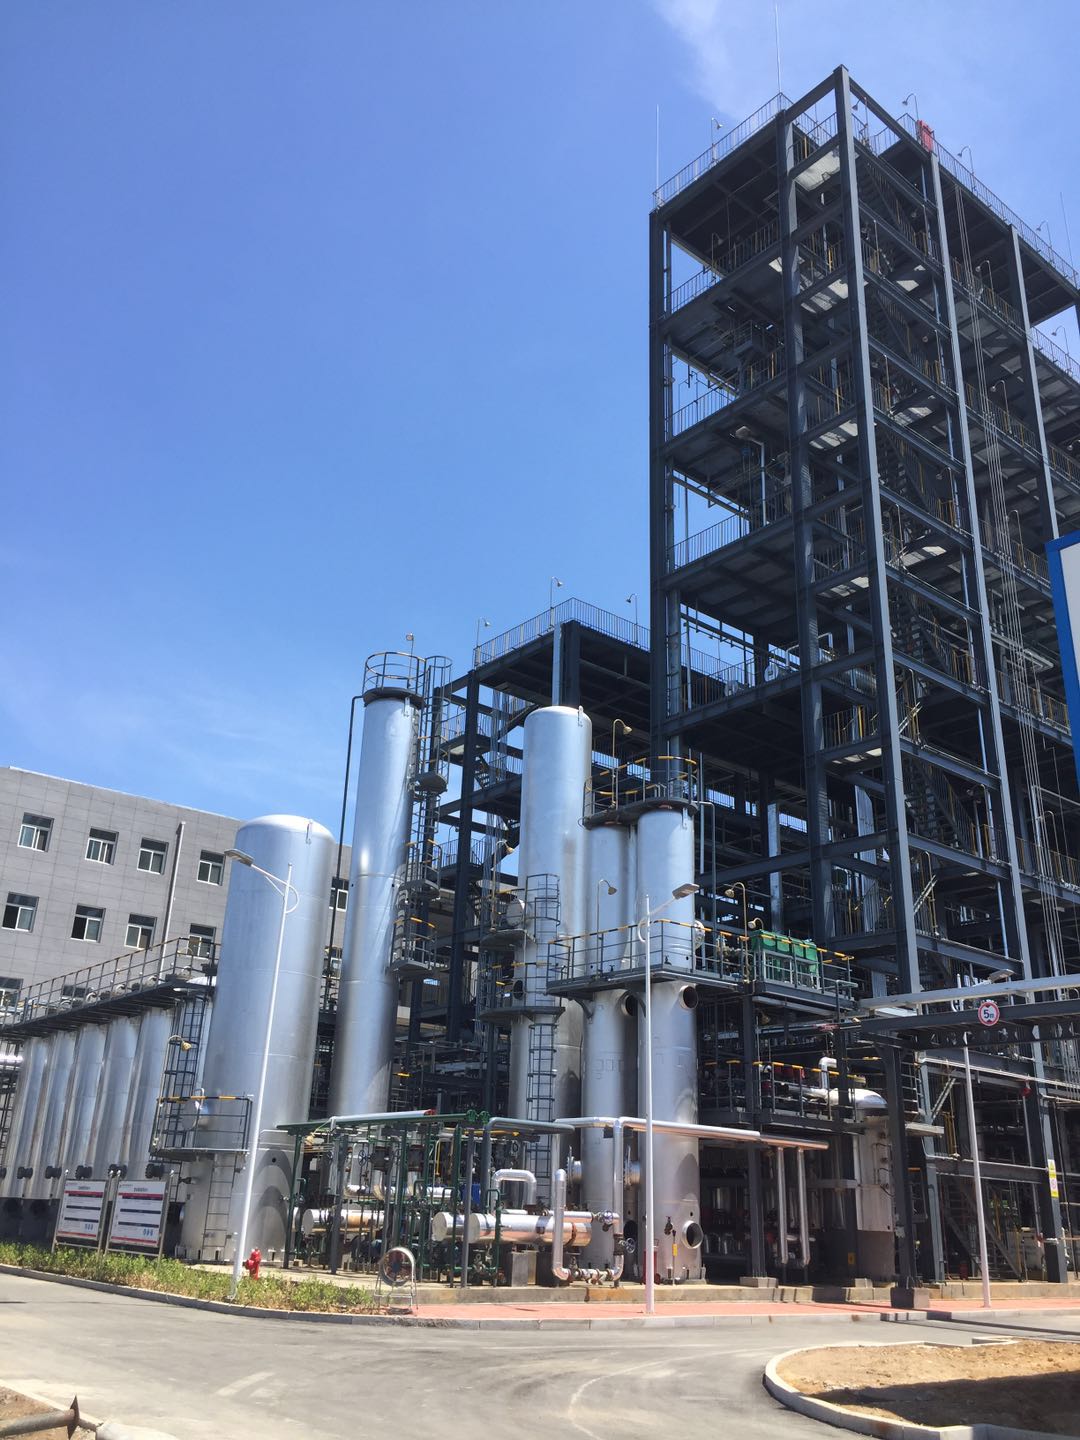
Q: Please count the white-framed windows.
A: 12